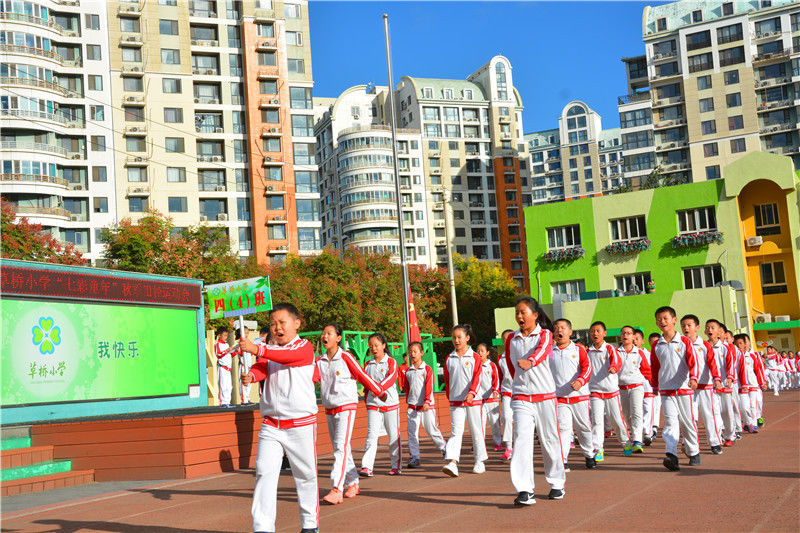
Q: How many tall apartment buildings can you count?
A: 4